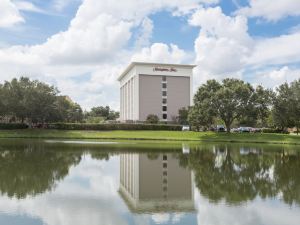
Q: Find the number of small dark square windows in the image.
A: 6